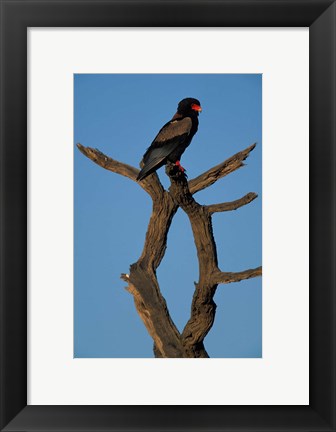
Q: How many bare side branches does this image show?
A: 4